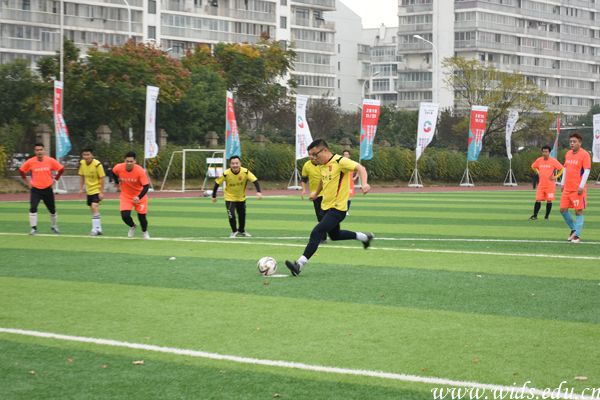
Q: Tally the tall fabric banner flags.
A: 10